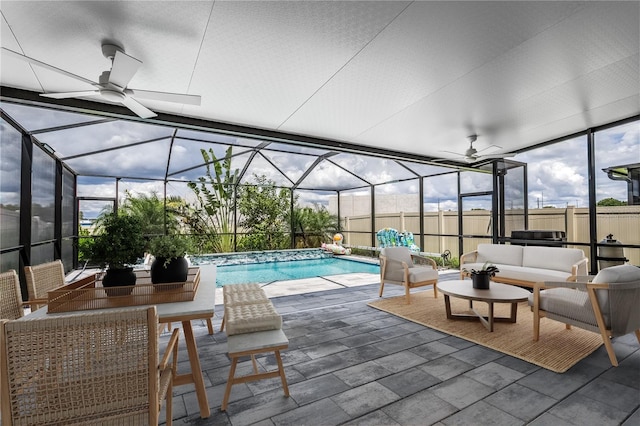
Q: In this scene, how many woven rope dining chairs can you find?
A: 3